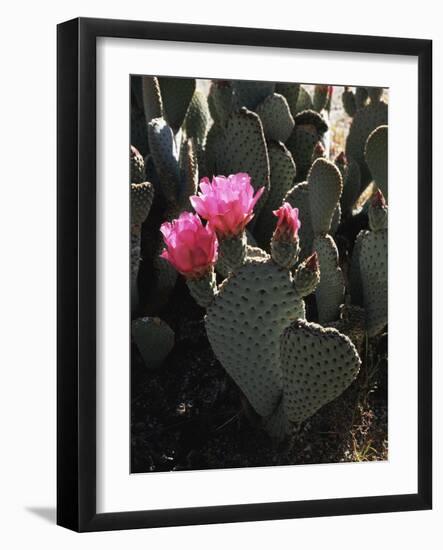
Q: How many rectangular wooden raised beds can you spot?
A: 0